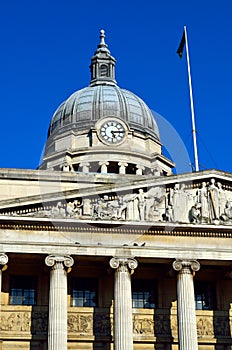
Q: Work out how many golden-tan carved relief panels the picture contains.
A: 4